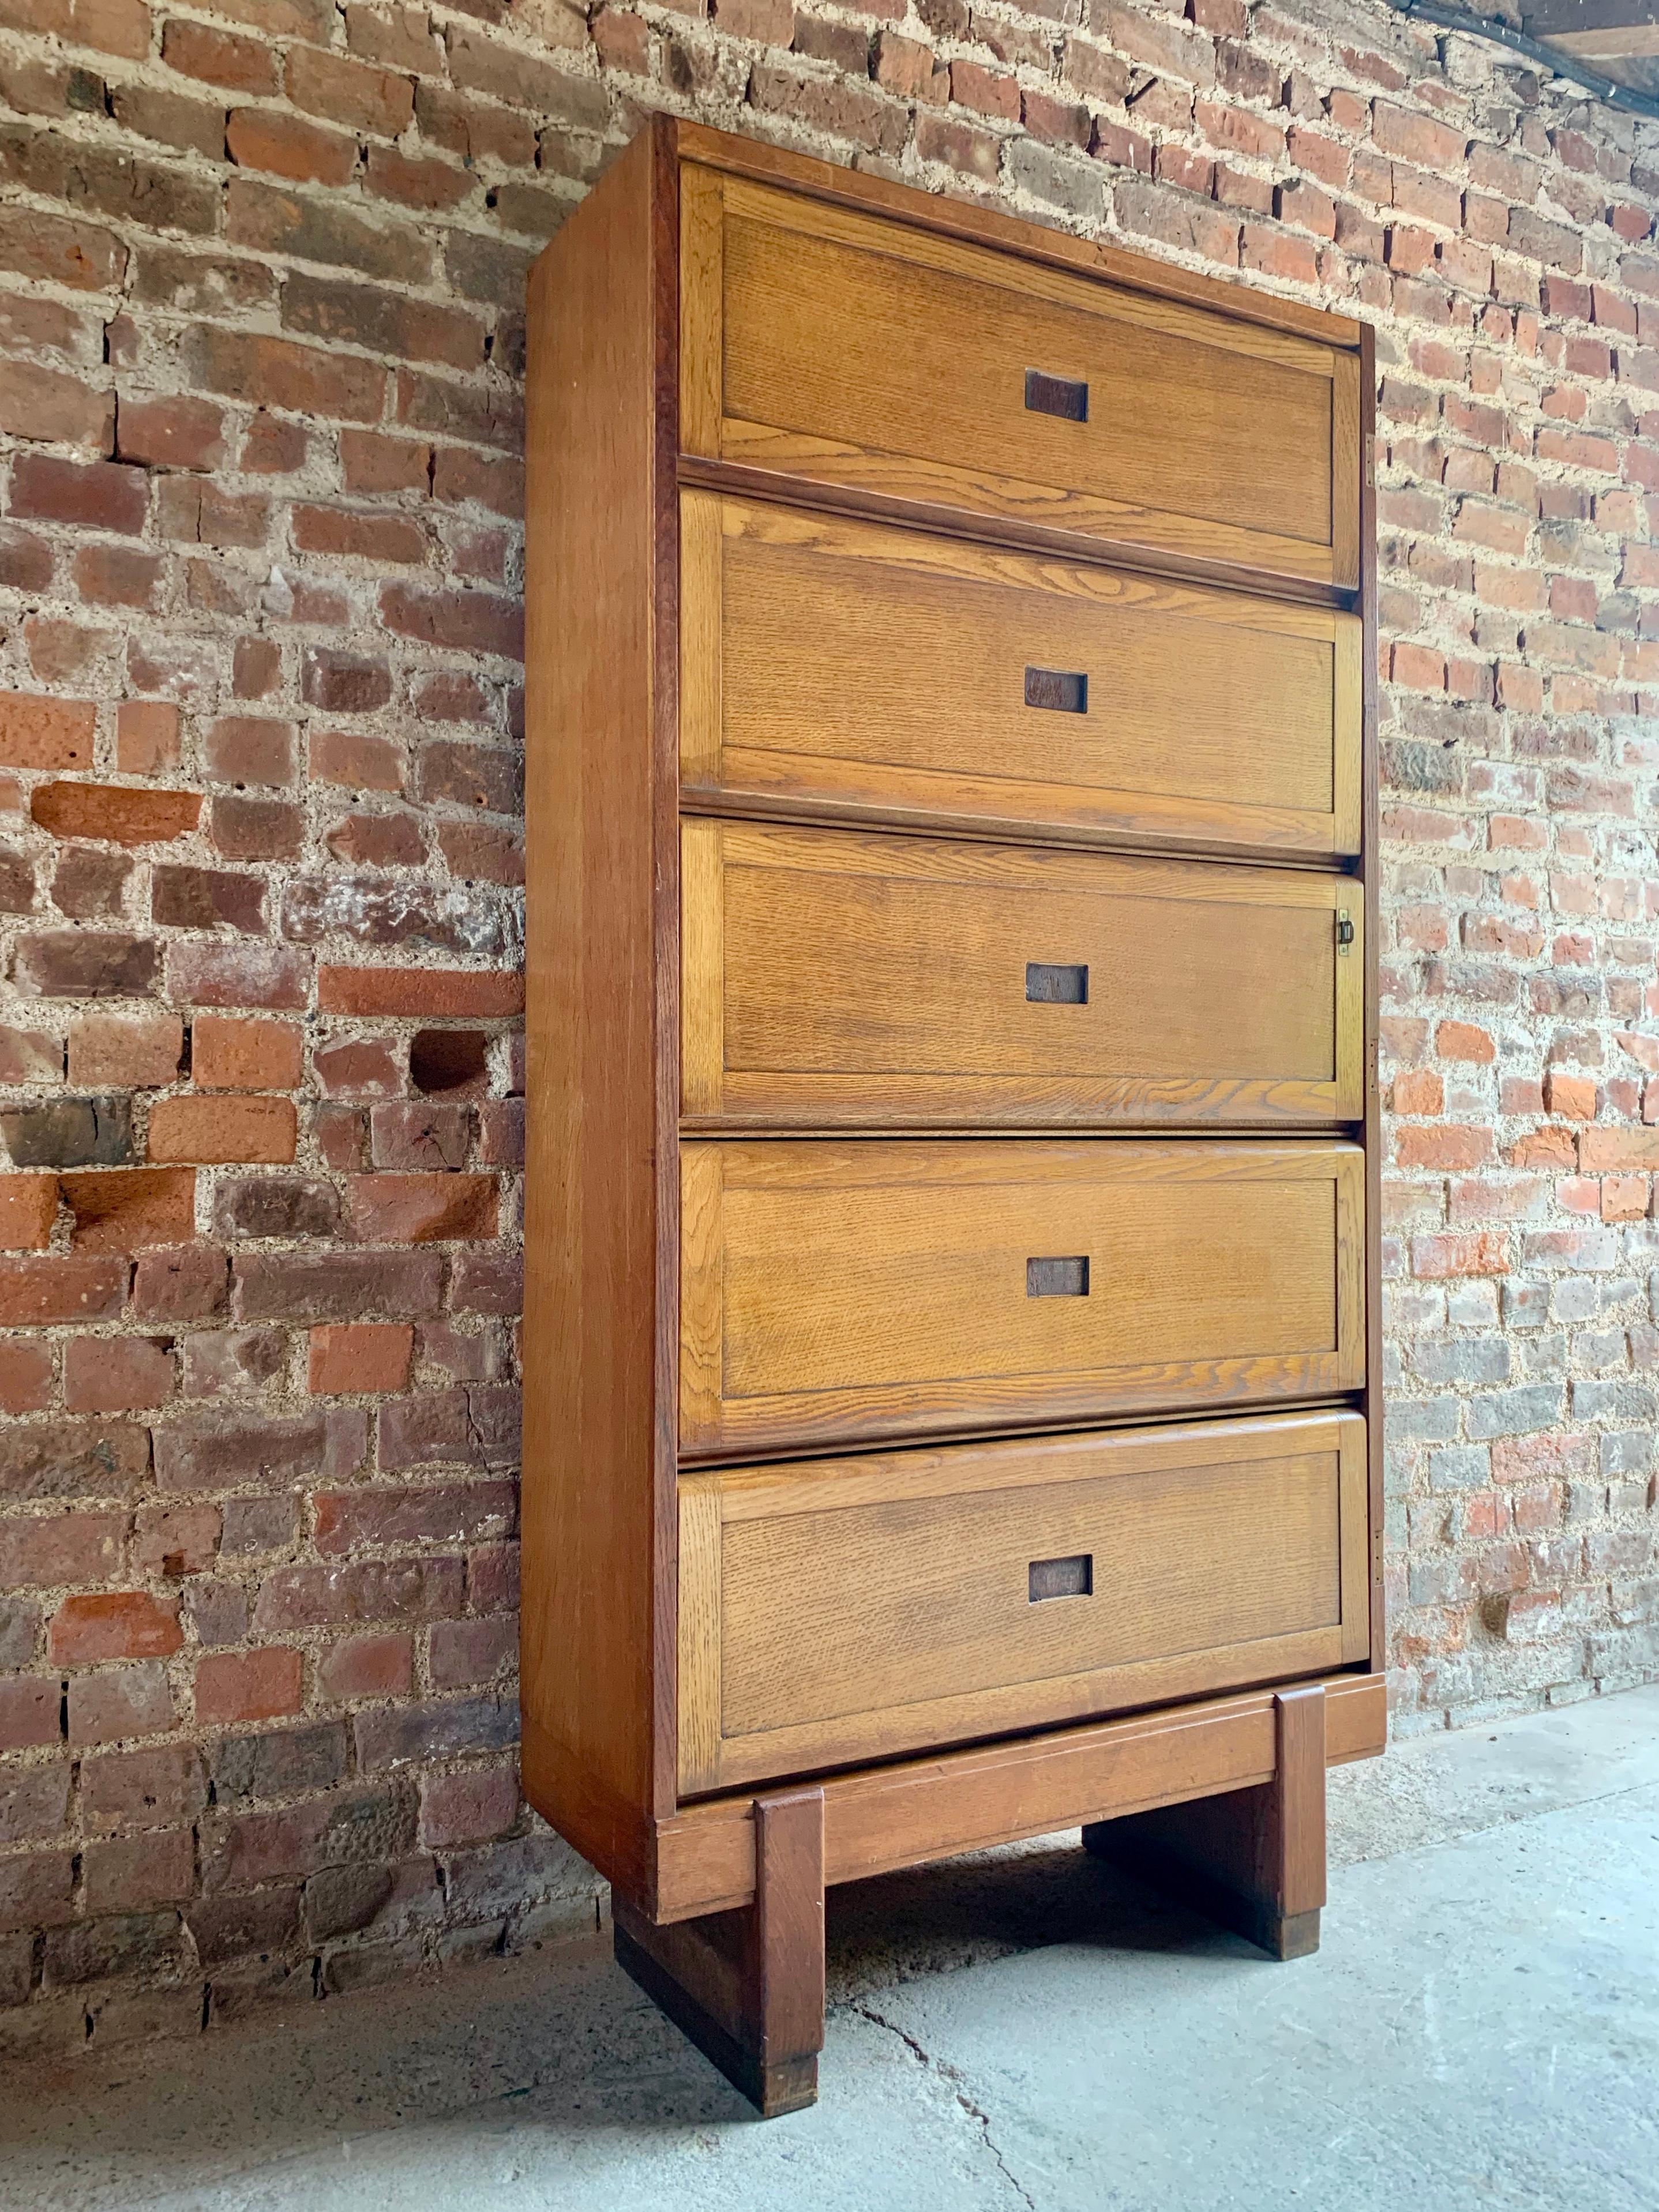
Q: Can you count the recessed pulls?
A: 5